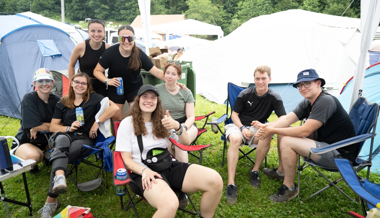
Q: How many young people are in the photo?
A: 8